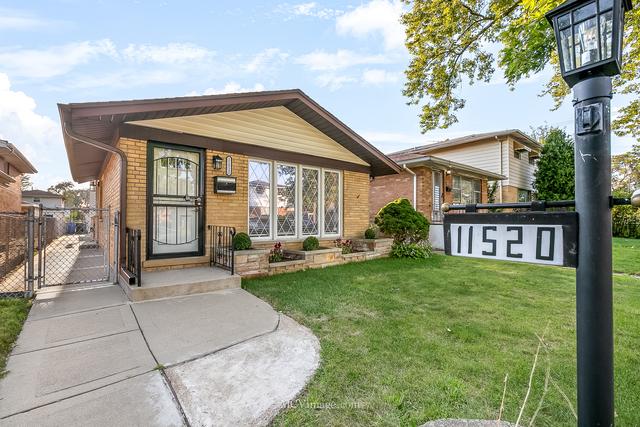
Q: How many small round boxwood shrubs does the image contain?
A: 3